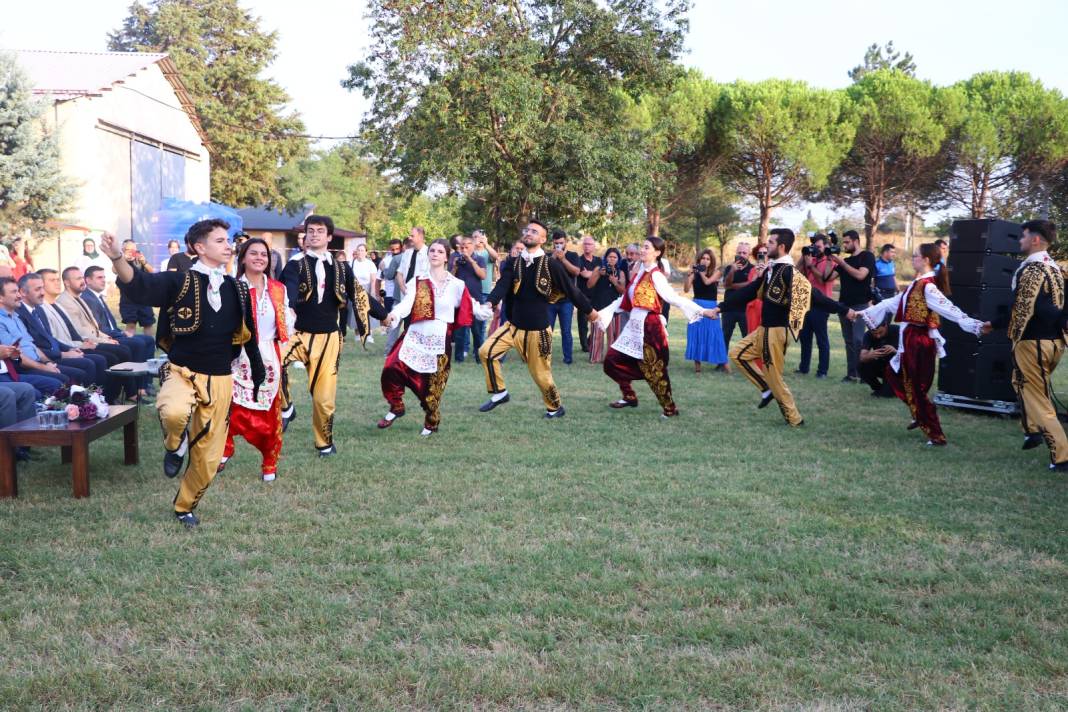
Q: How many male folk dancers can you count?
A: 5